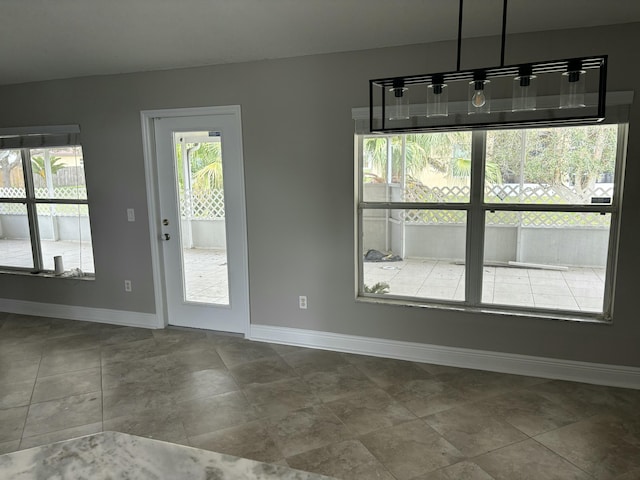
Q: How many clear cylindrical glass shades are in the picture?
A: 5